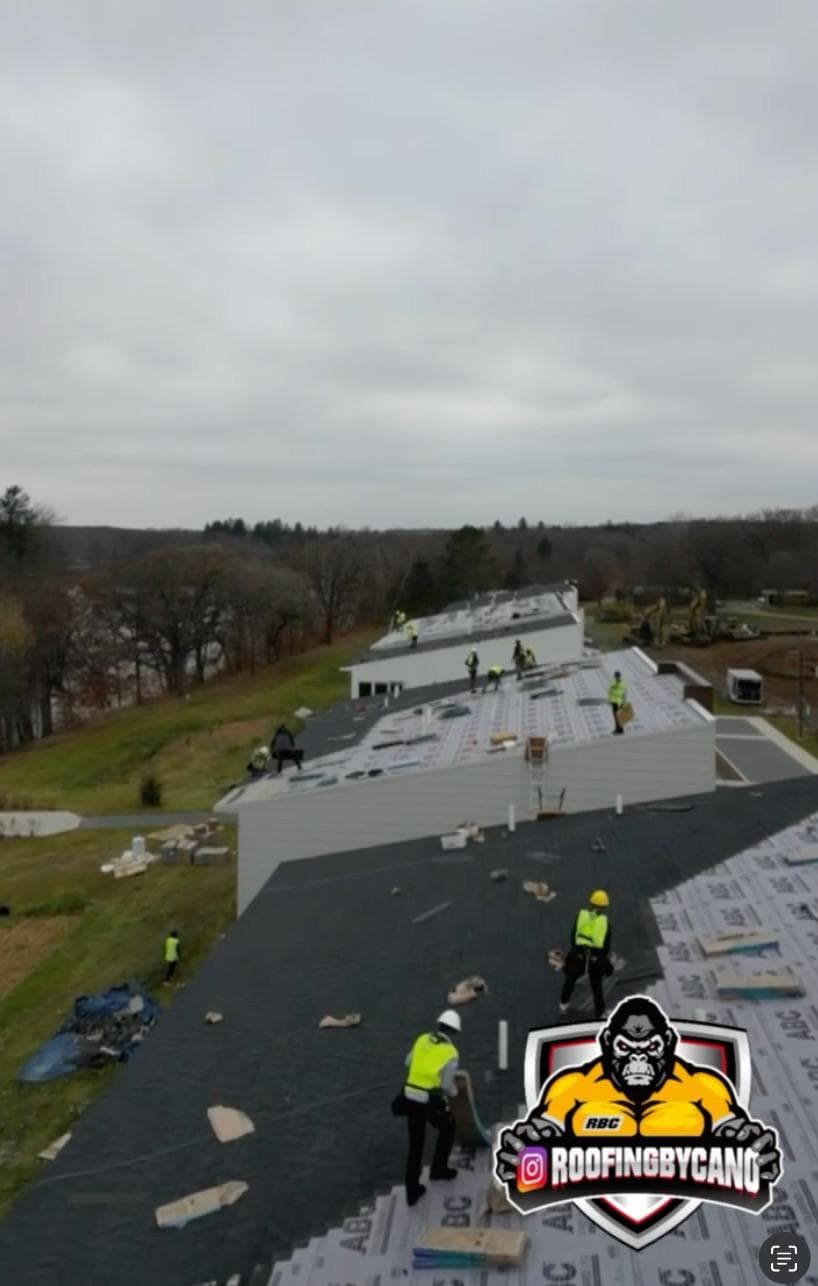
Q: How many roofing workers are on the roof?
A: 11